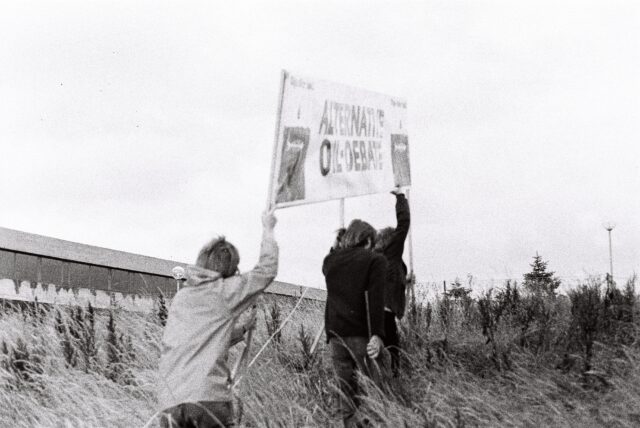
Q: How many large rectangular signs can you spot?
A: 1